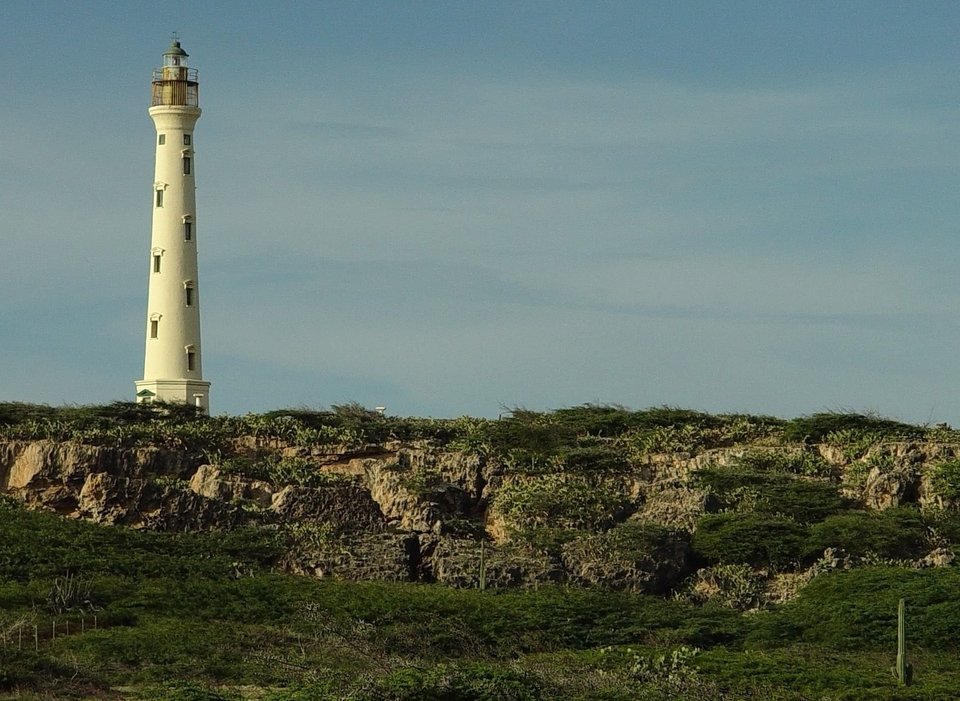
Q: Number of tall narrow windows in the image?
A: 7